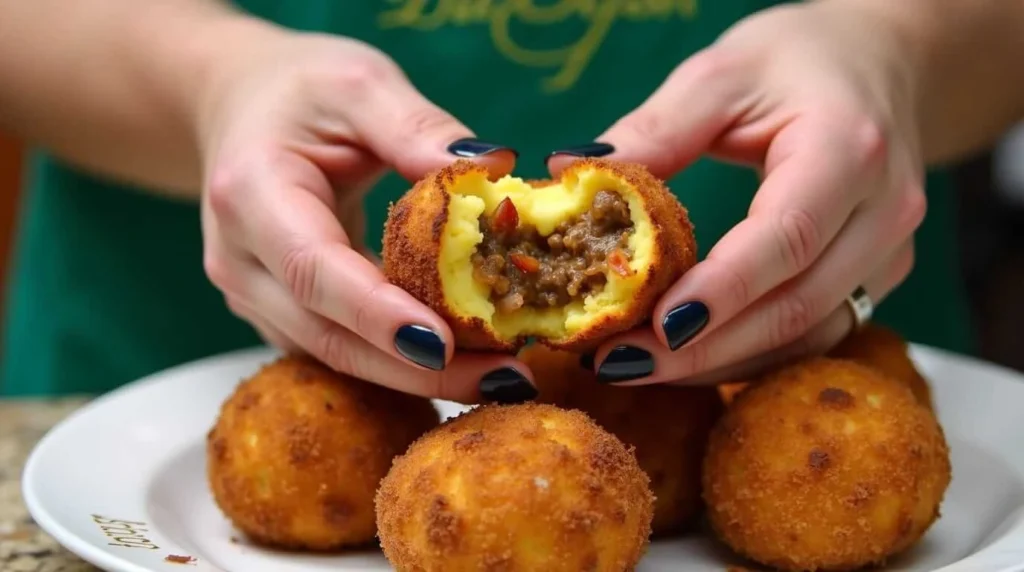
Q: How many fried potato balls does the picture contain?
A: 6